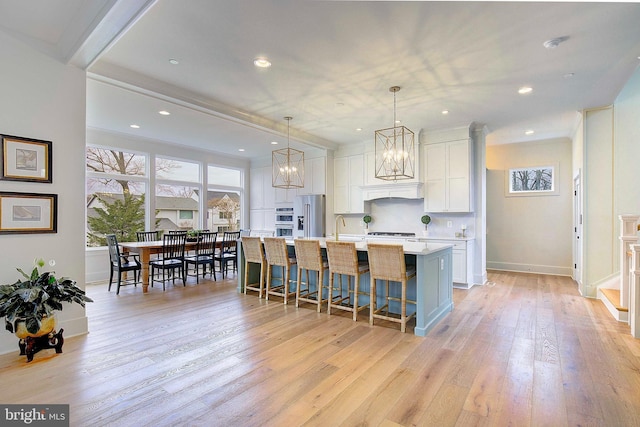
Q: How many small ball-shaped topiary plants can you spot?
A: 2